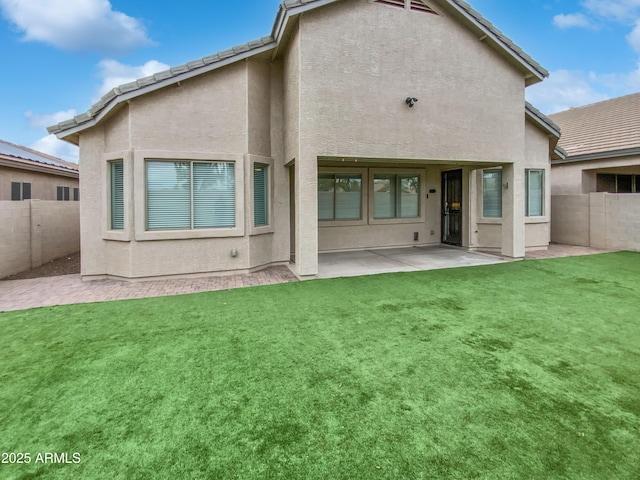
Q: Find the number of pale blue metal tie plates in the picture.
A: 0